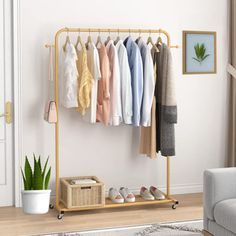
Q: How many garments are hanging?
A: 10